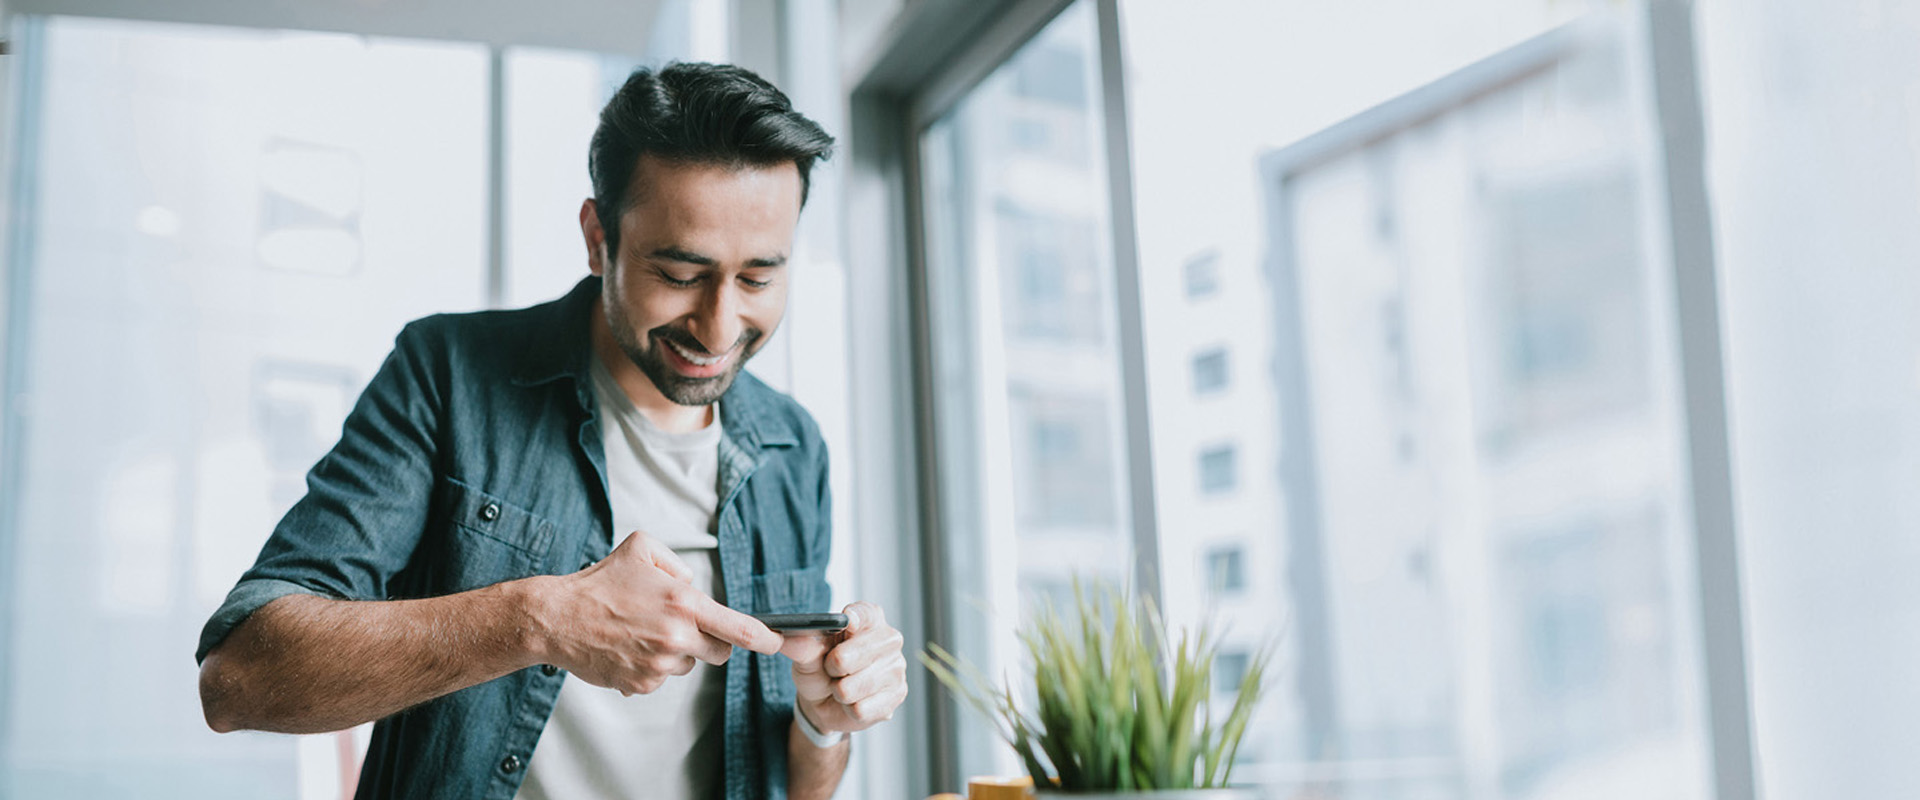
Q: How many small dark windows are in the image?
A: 5